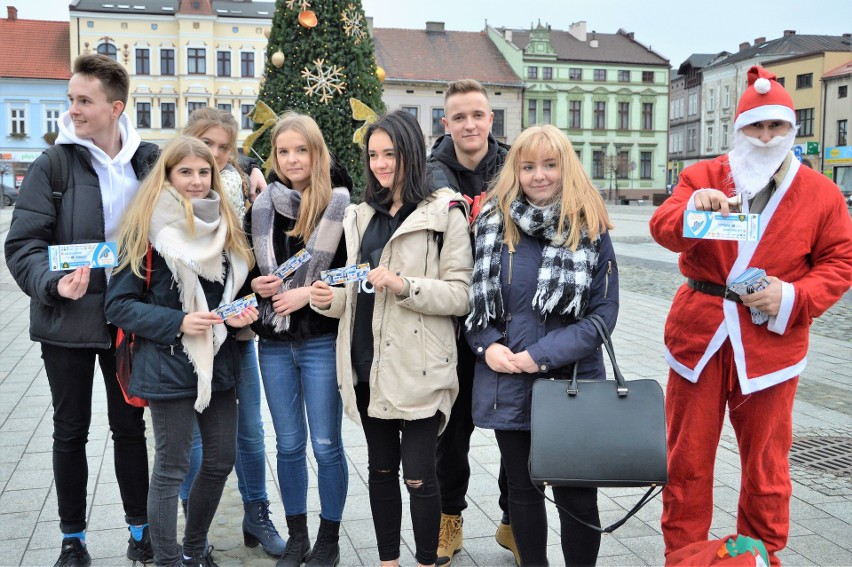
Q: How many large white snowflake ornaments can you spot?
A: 3